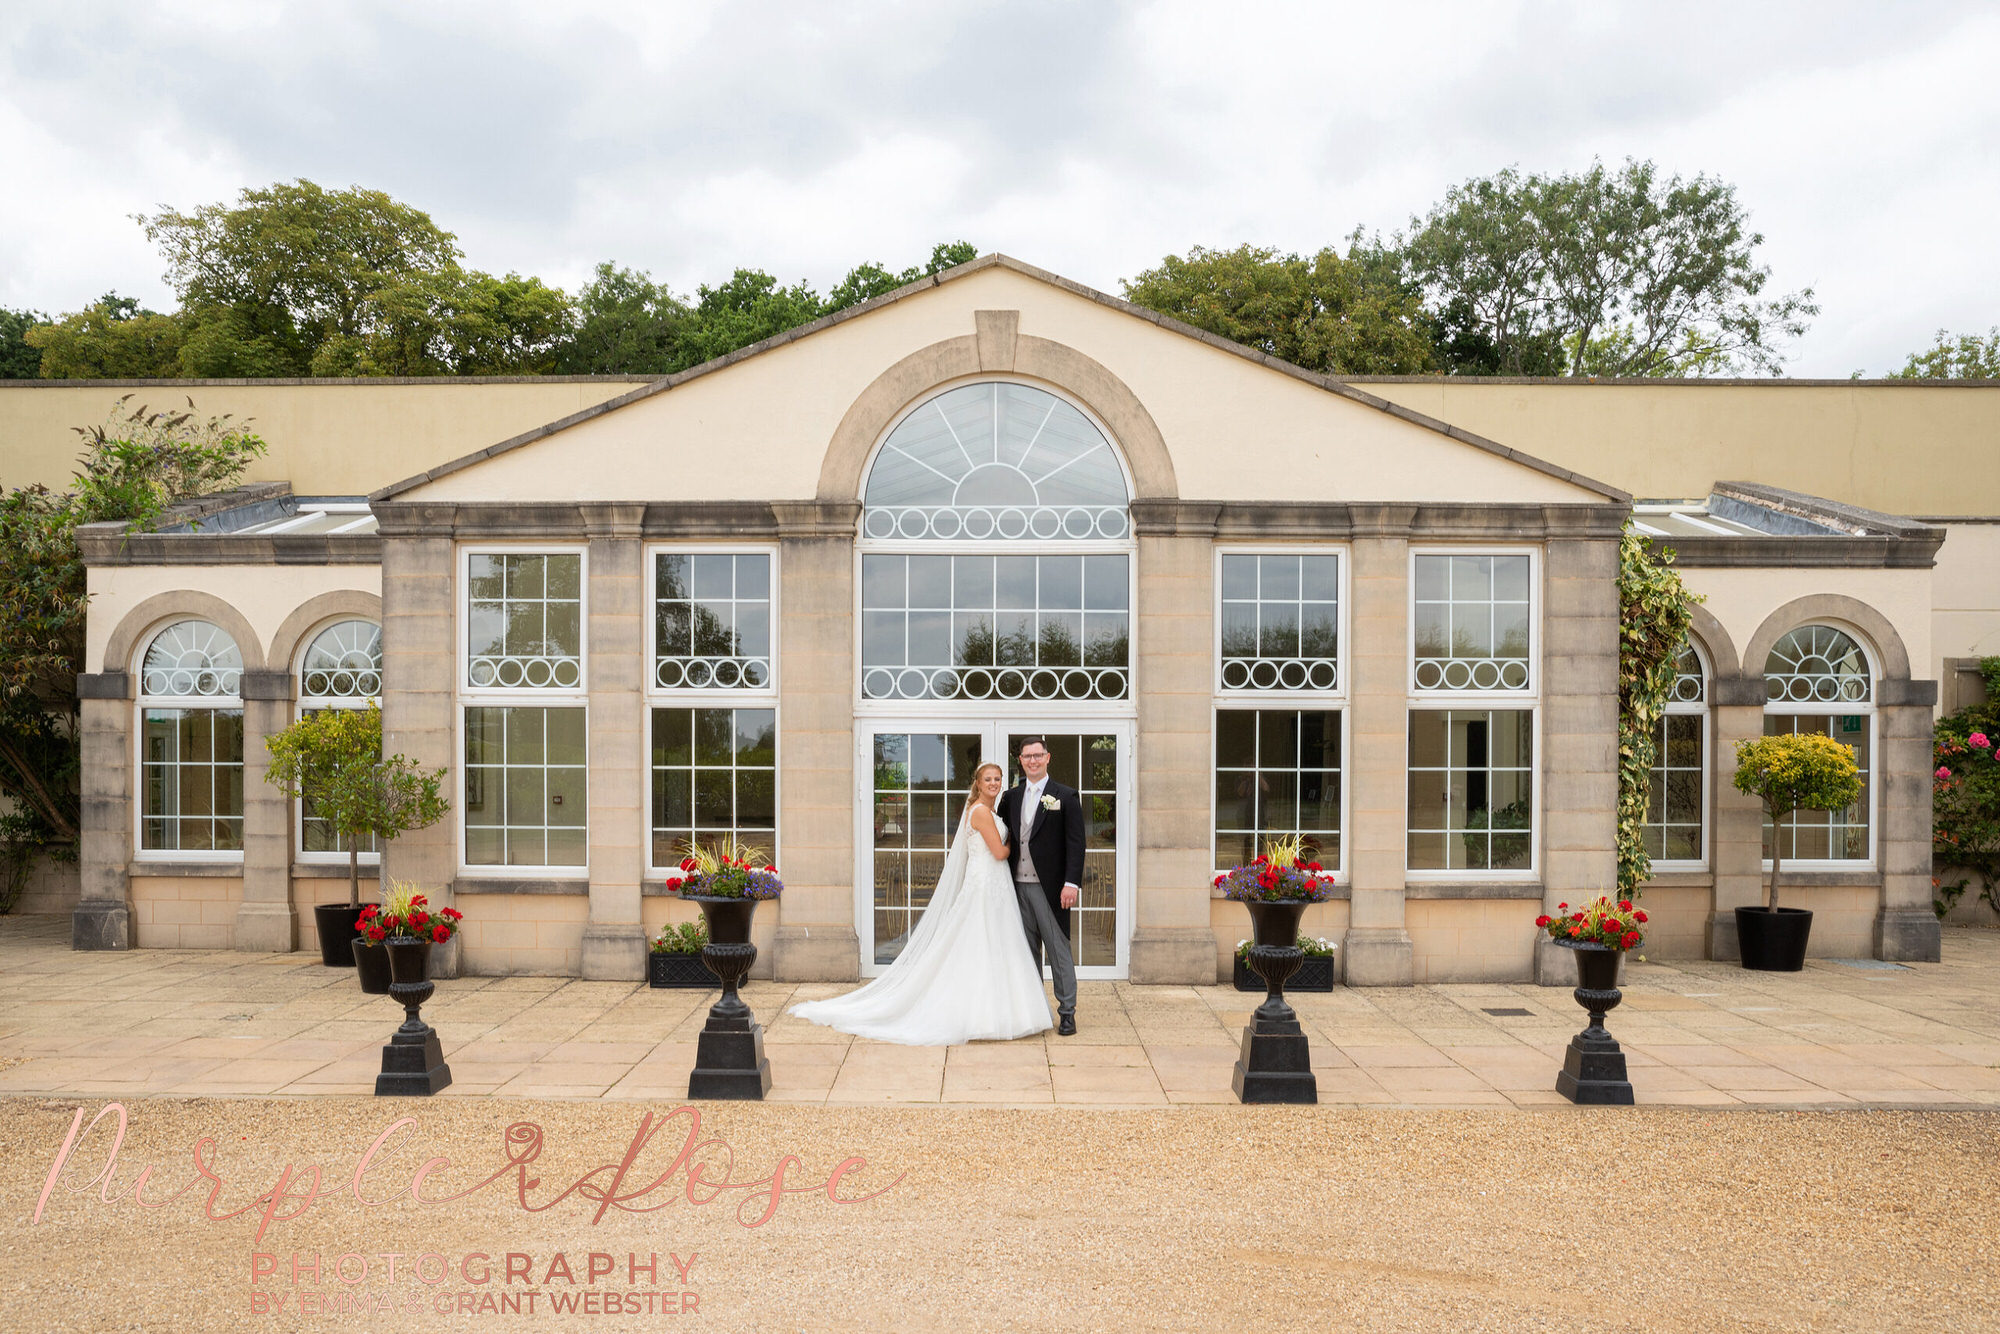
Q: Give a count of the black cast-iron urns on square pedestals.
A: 4